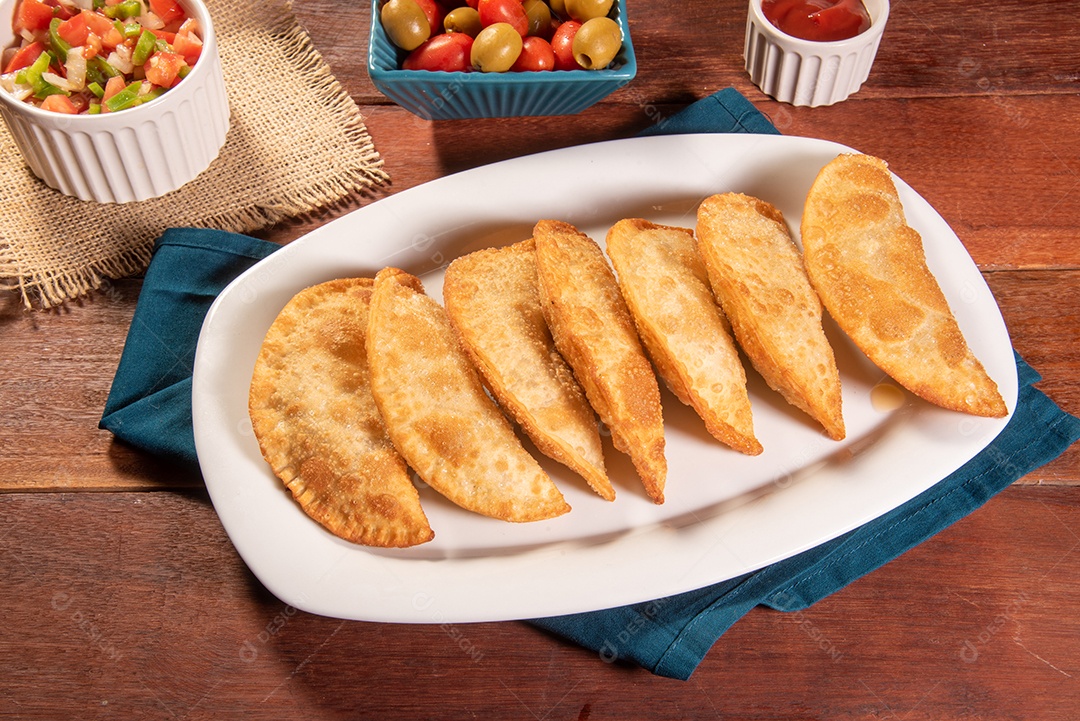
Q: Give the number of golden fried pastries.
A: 7